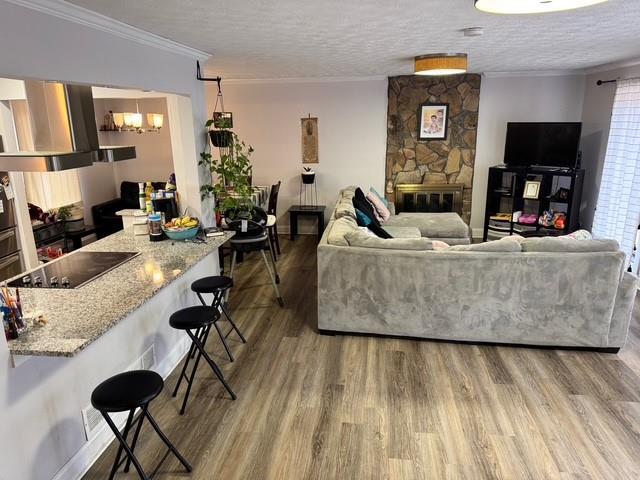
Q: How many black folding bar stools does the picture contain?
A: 3